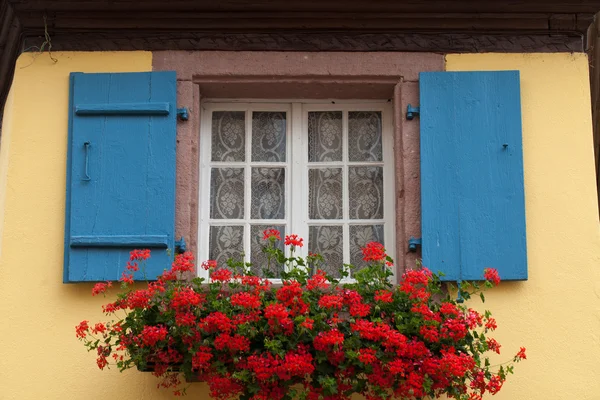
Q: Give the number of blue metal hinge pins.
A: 4